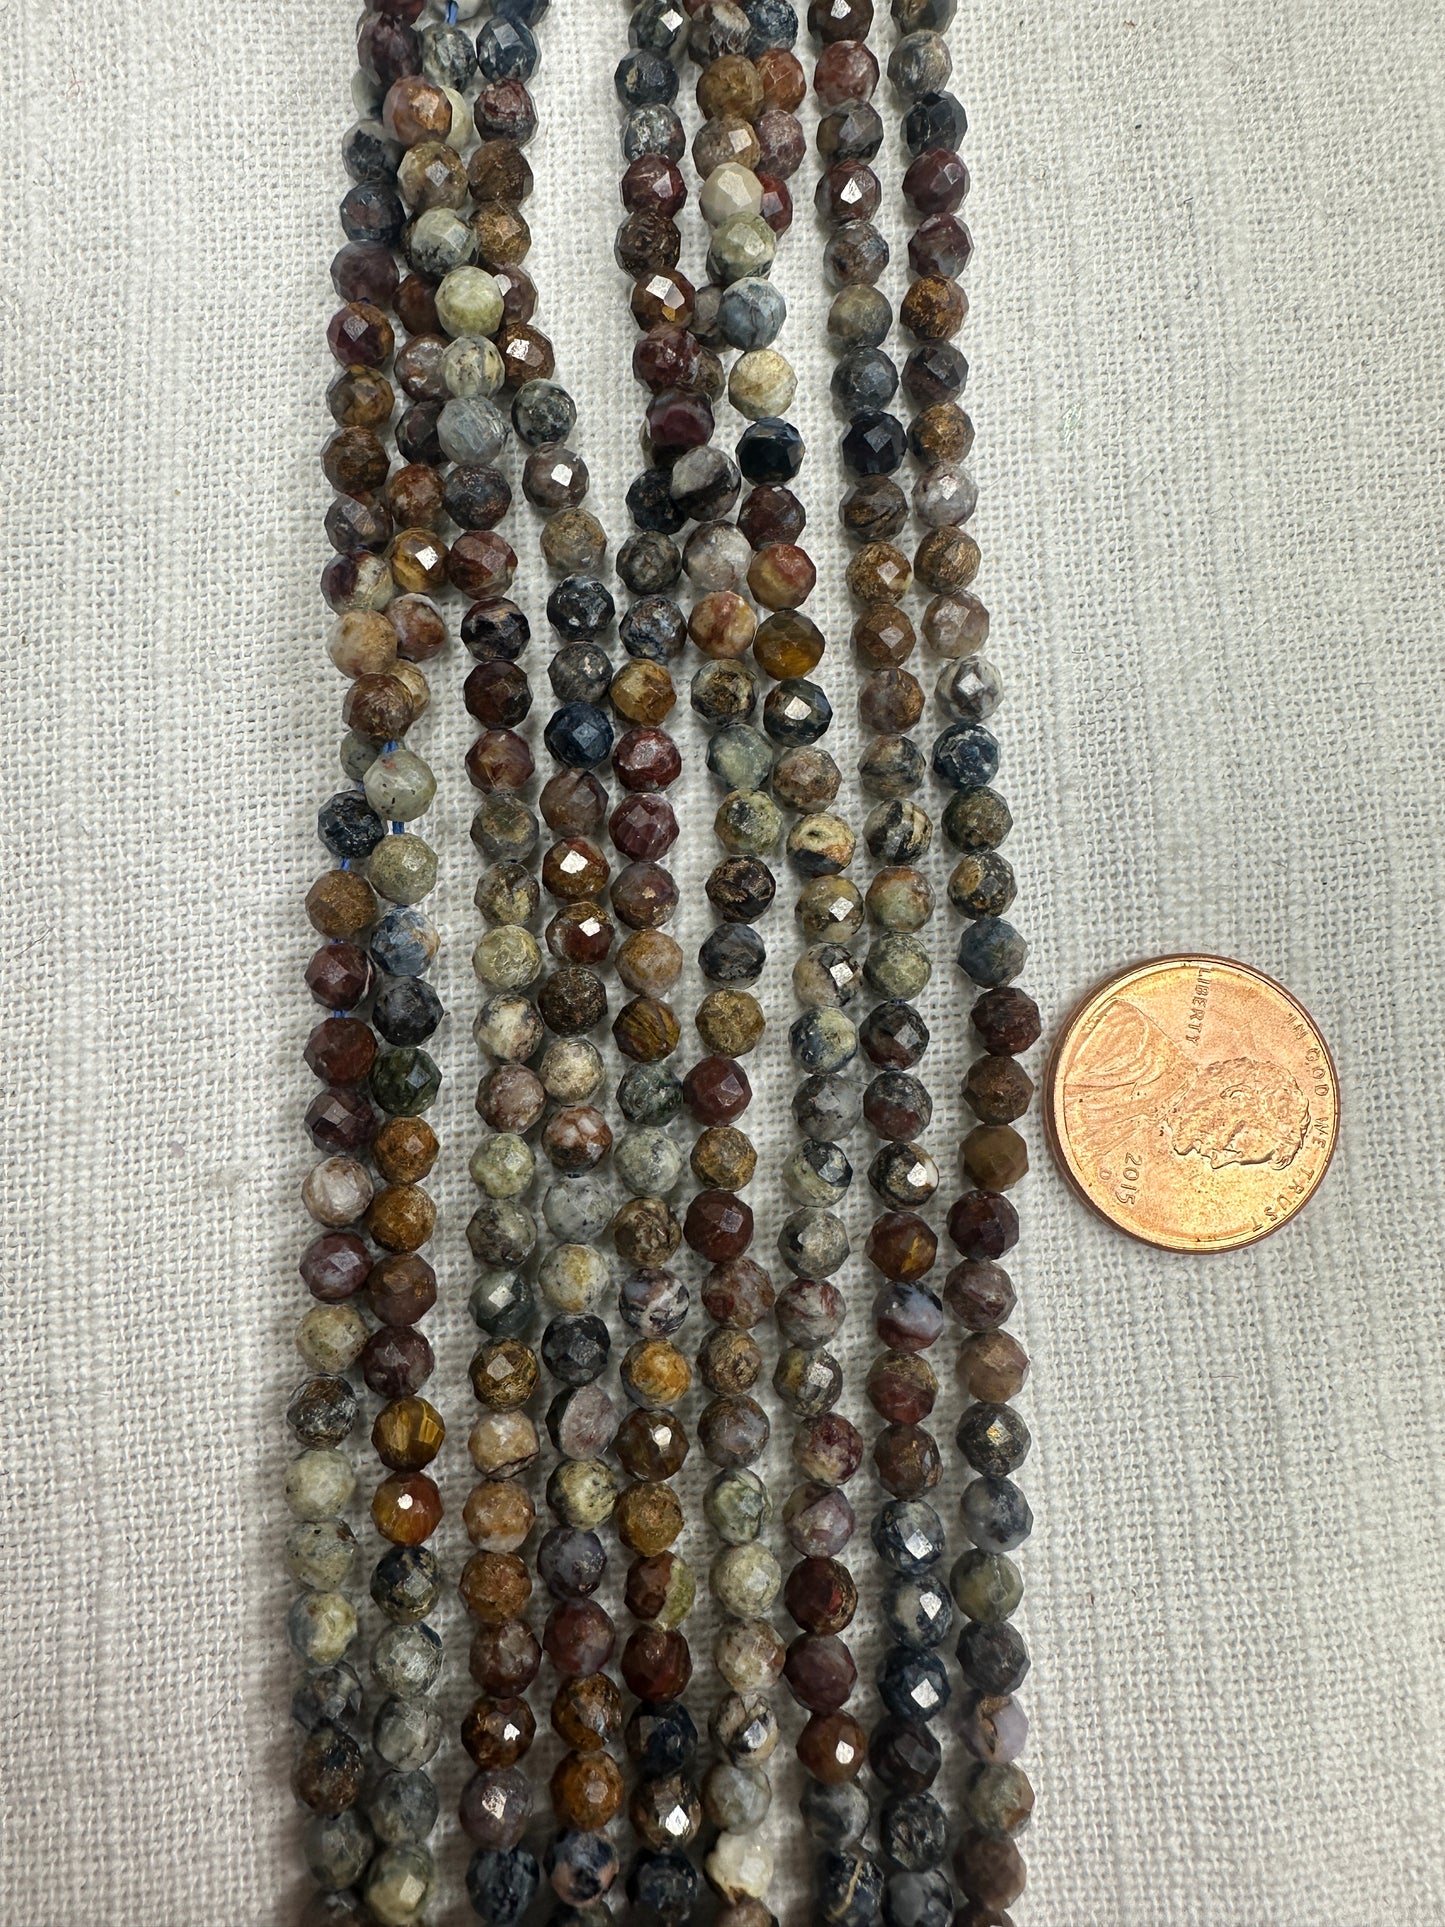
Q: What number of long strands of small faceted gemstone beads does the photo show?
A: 9